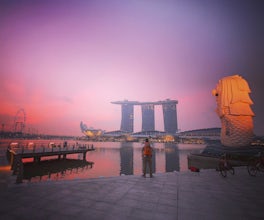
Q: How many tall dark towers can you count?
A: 3